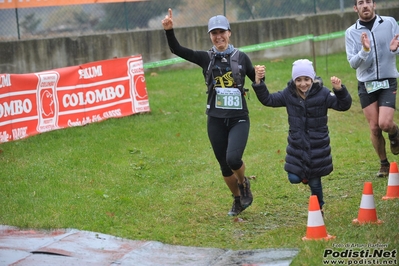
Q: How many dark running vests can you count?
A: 1